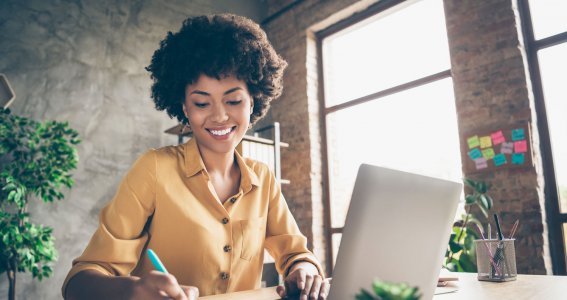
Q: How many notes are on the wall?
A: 11